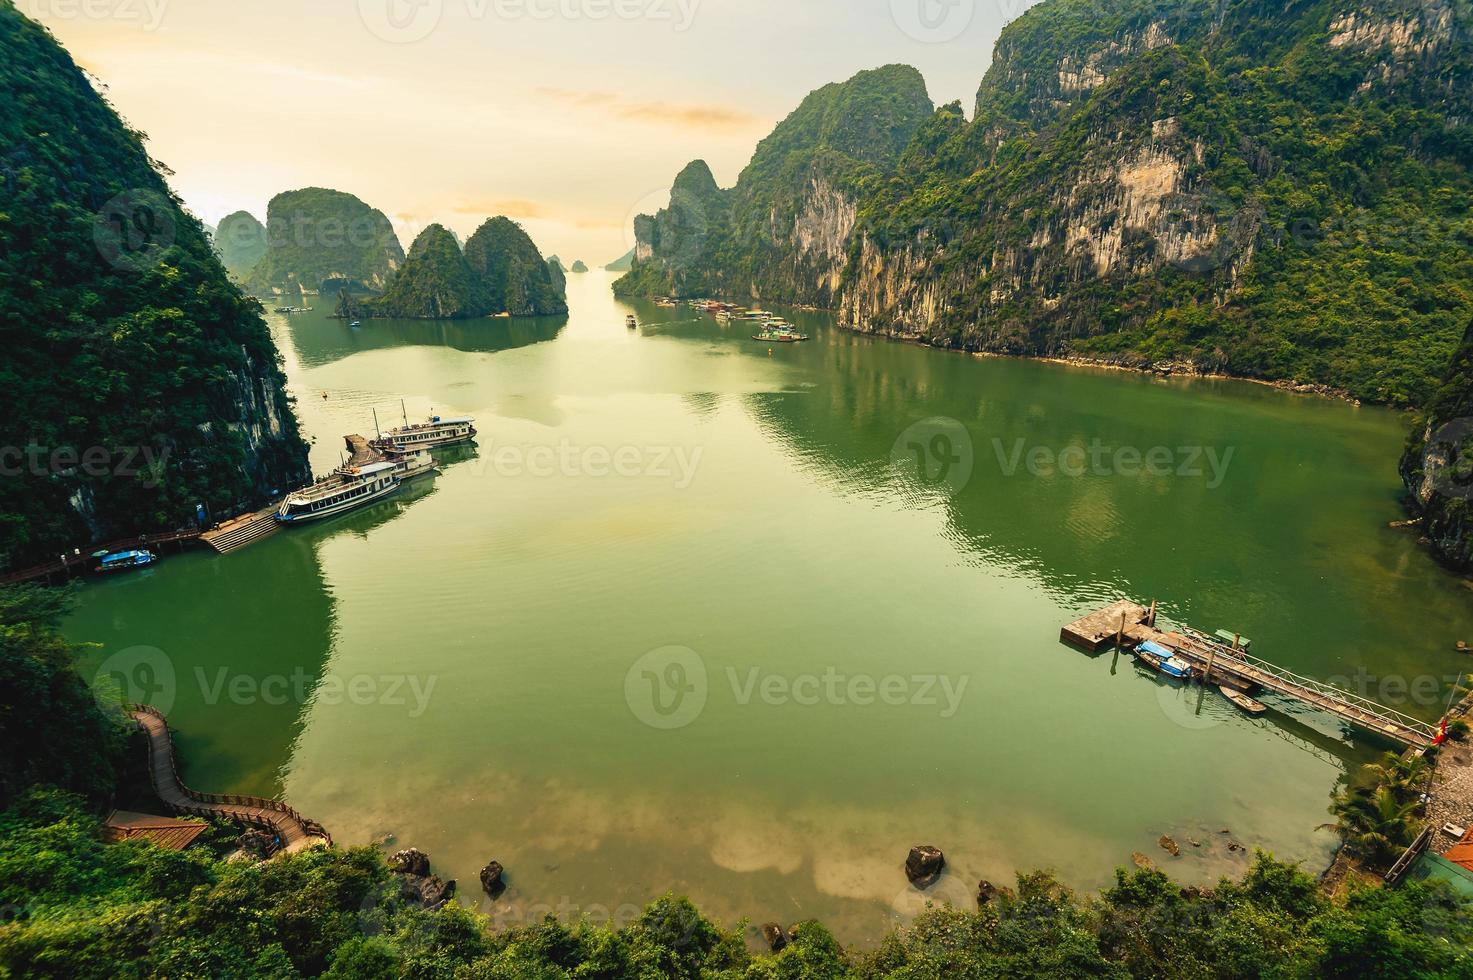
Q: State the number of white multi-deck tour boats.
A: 3